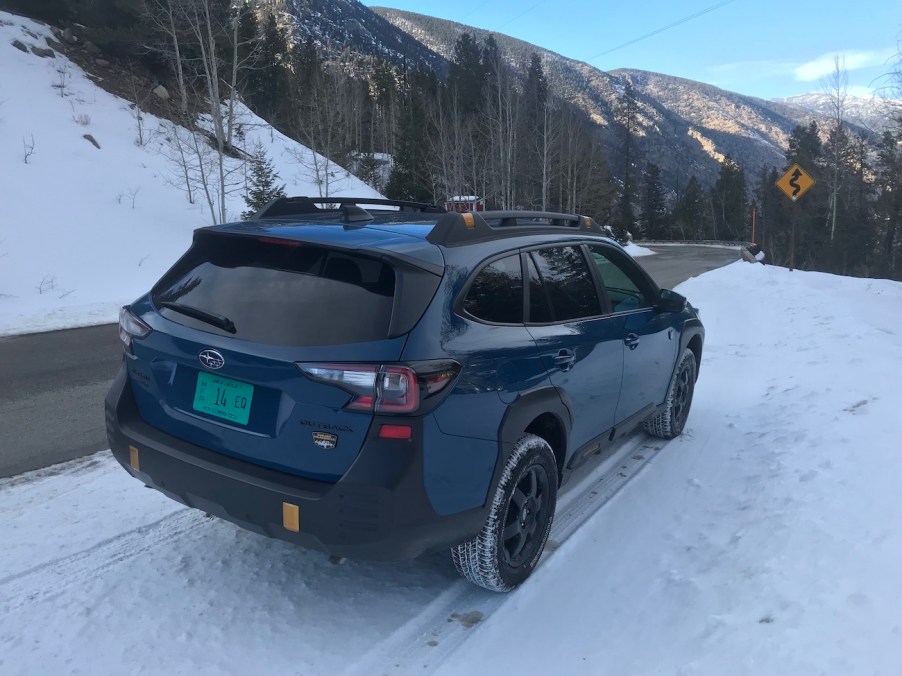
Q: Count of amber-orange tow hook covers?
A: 2